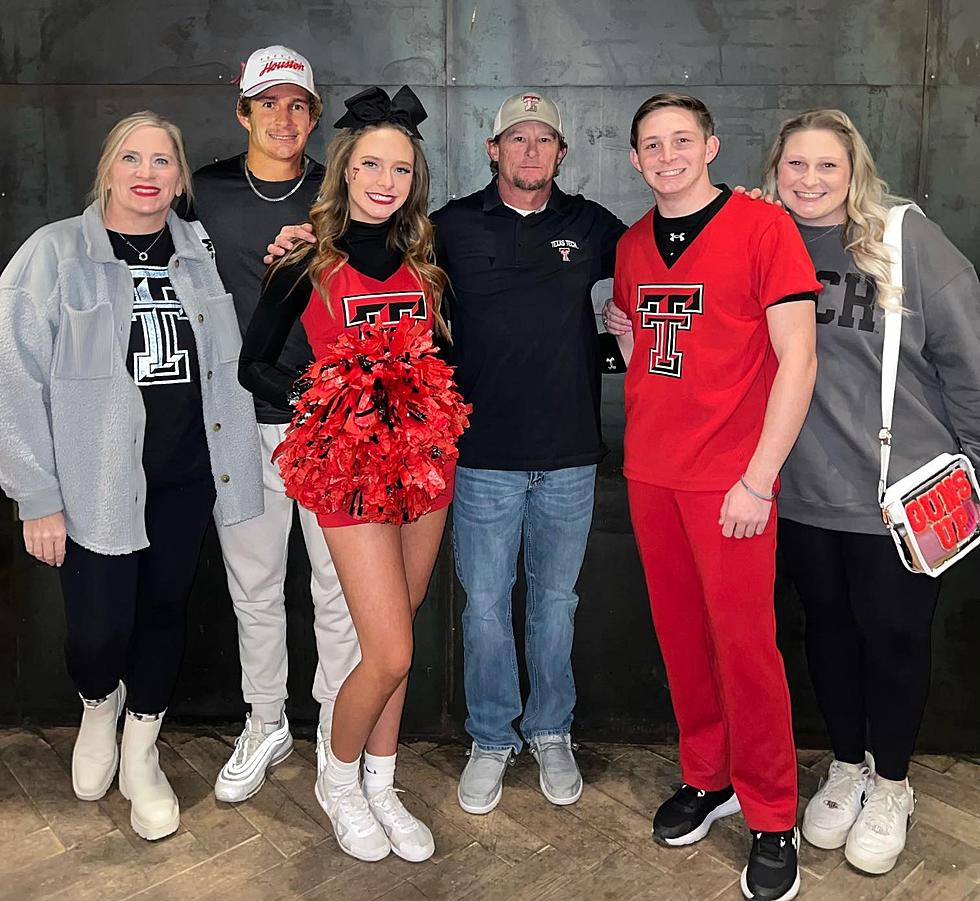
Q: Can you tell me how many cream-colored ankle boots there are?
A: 2